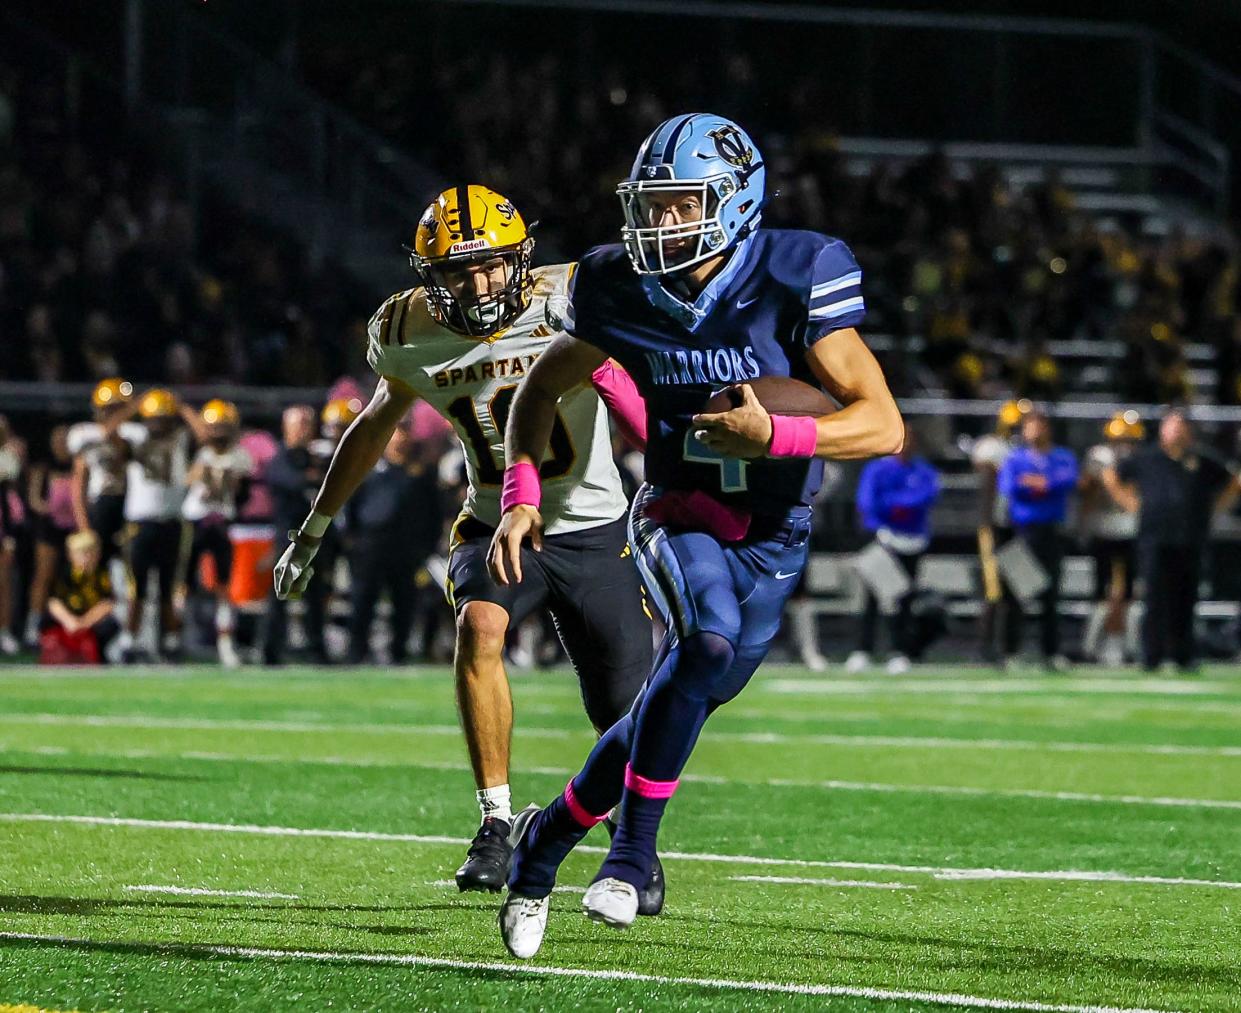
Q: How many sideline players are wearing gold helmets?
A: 6